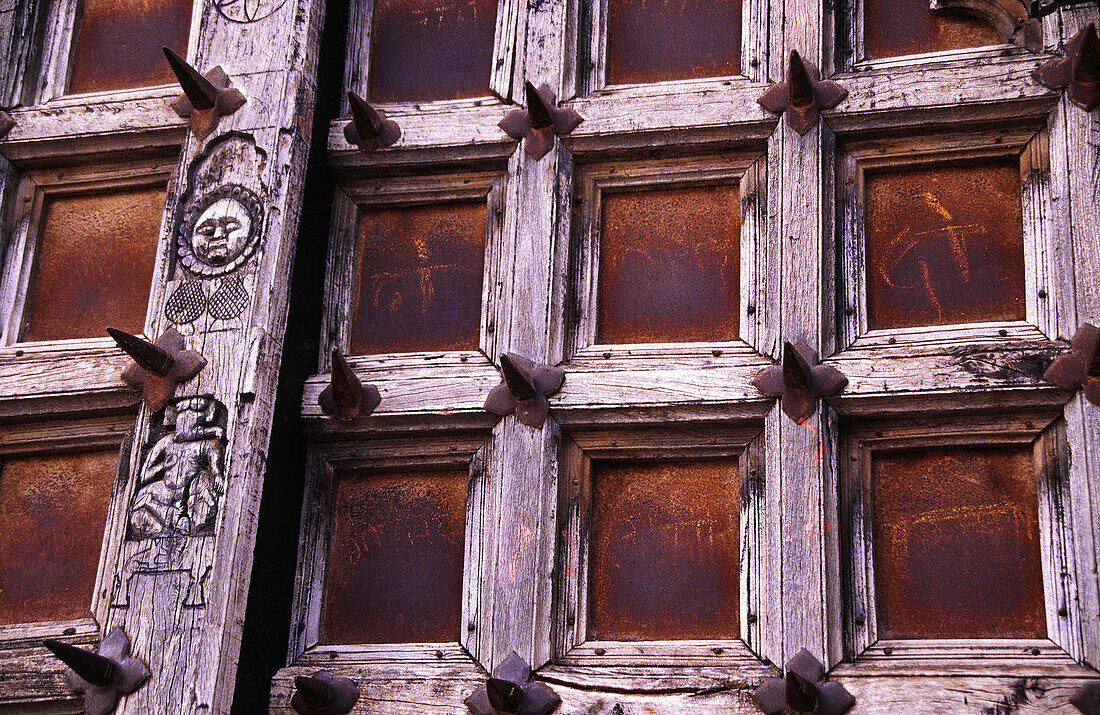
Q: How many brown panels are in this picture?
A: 12